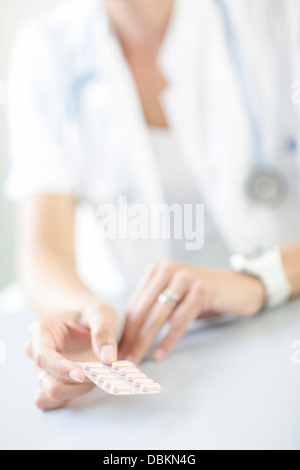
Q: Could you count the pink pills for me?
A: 10